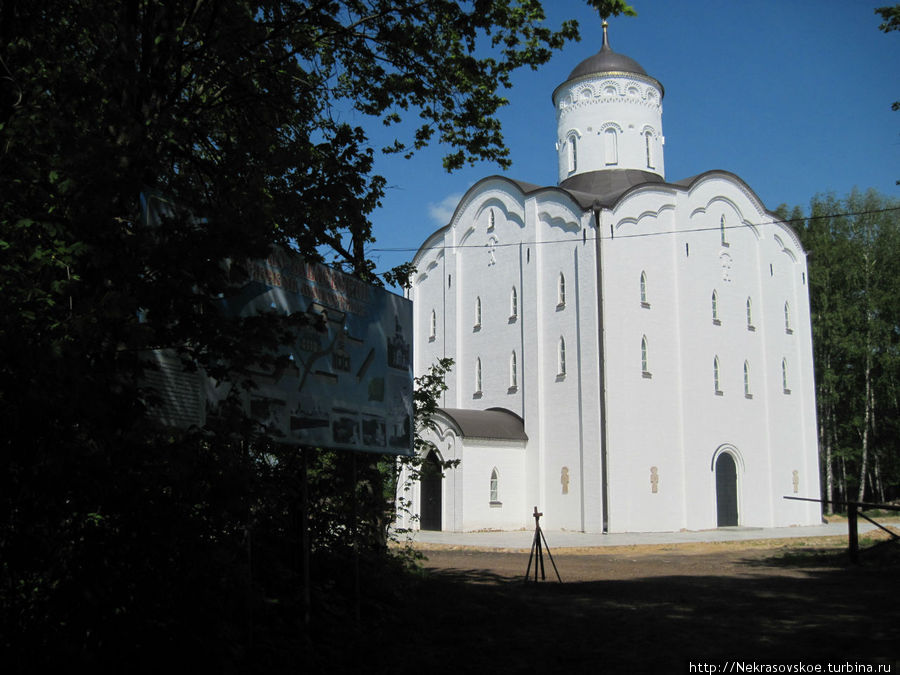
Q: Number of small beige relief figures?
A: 3